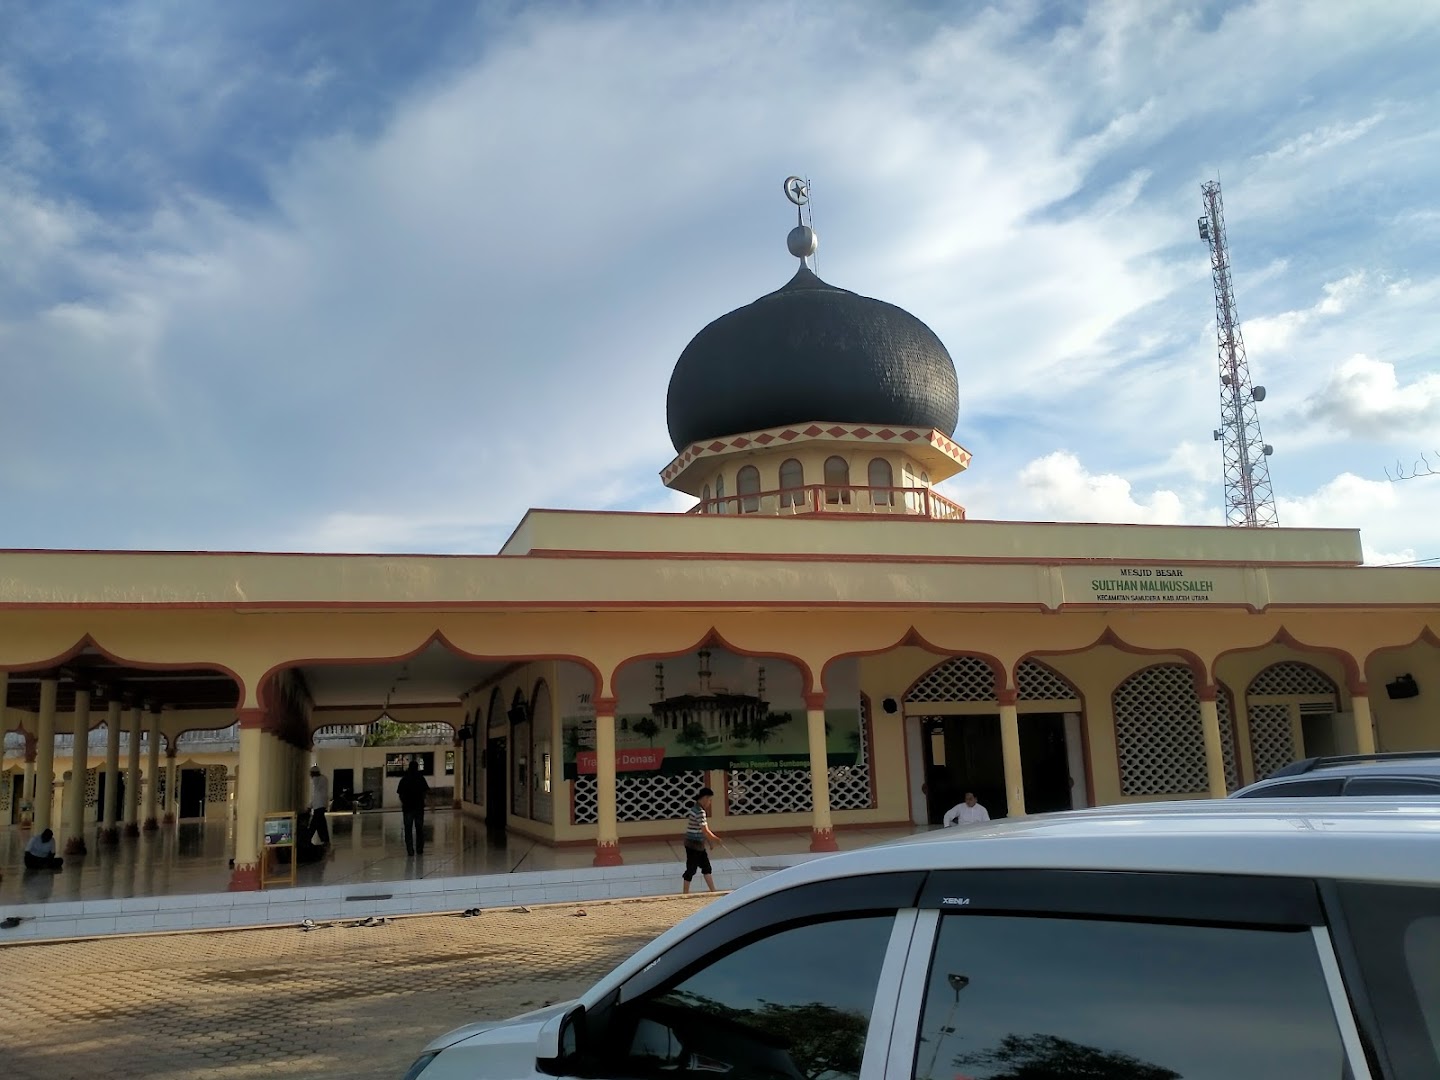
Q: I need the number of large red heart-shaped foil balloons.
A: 0